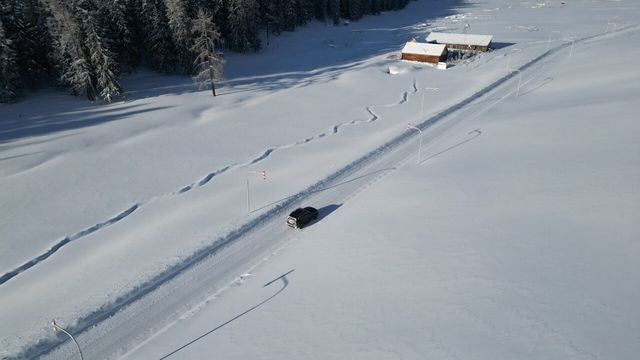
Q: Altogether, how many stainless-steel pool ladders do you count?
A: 0